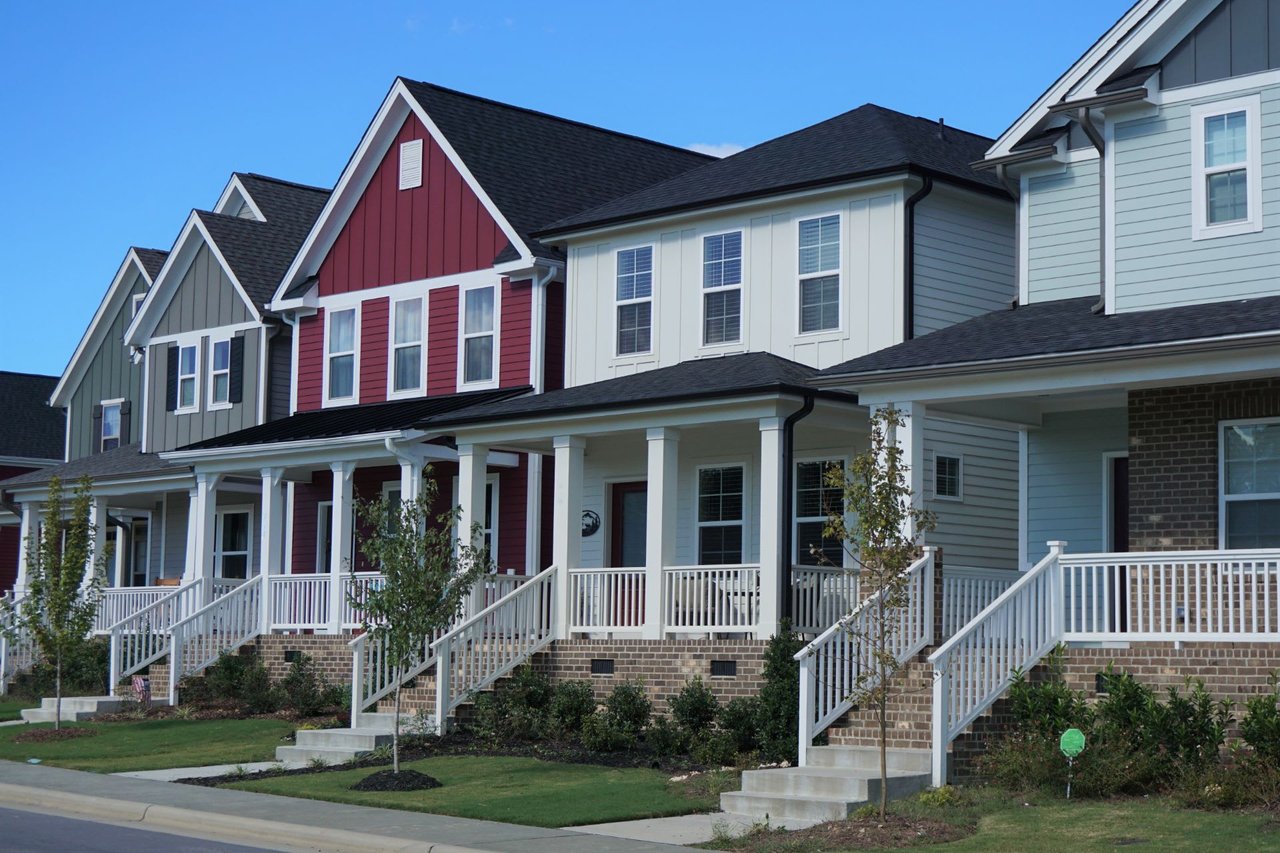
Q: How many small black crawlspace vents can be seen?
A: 4